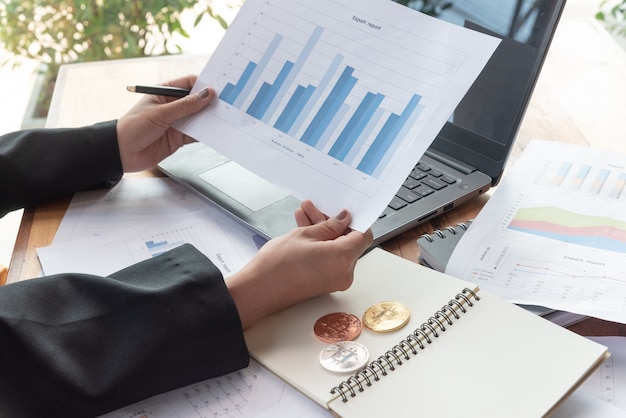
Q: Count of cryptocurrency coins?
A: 3